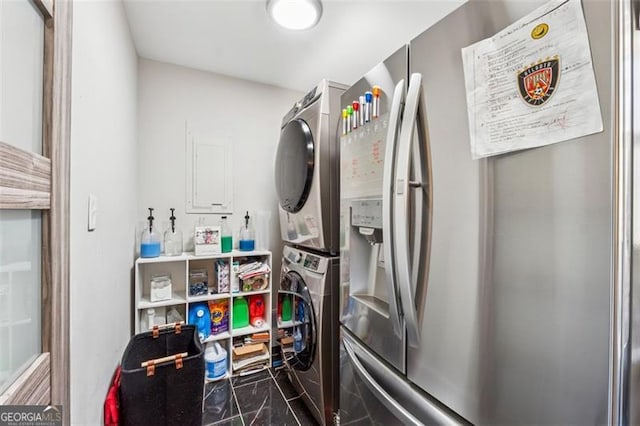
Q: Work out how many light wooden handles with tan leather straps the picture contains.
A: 2